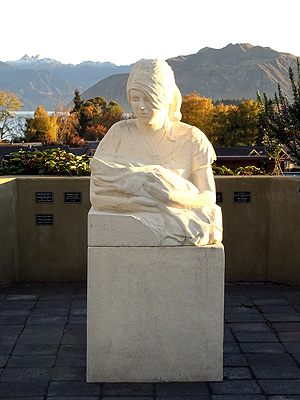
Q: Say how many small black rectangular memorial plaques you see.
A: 5